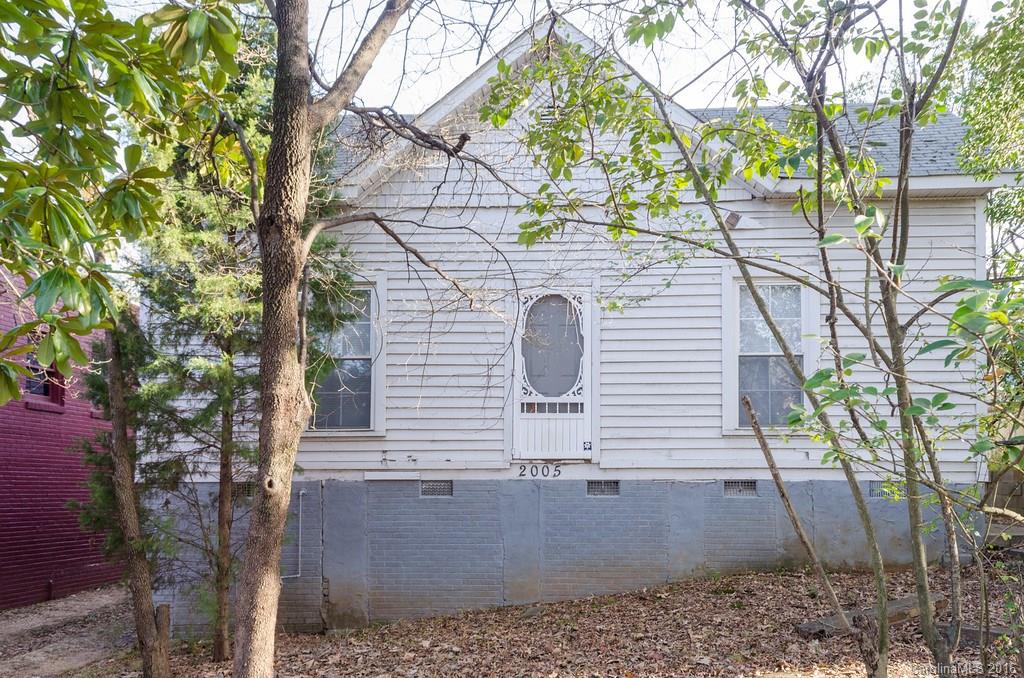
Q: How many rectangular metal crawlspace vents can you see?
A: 5